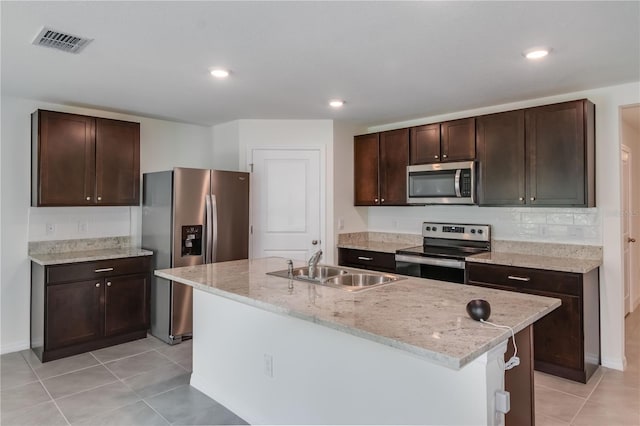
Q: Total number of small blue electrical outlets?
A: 0